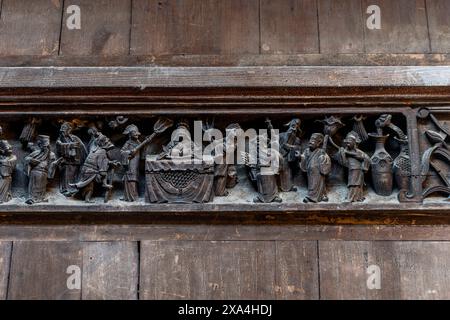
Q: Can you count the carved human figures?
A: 11